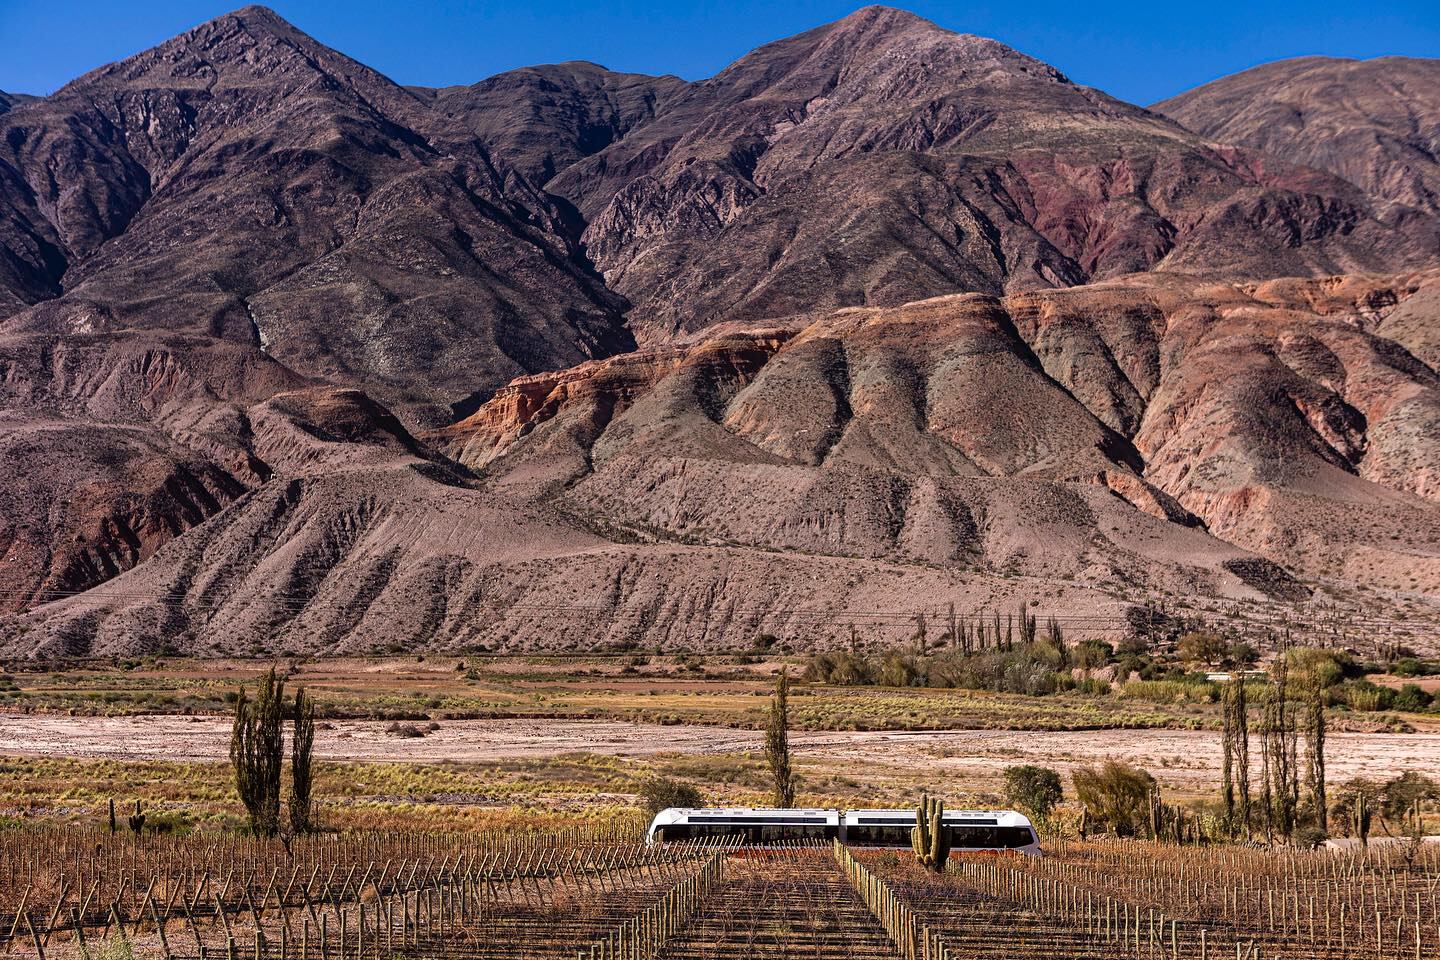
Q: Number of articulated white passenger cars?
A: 2